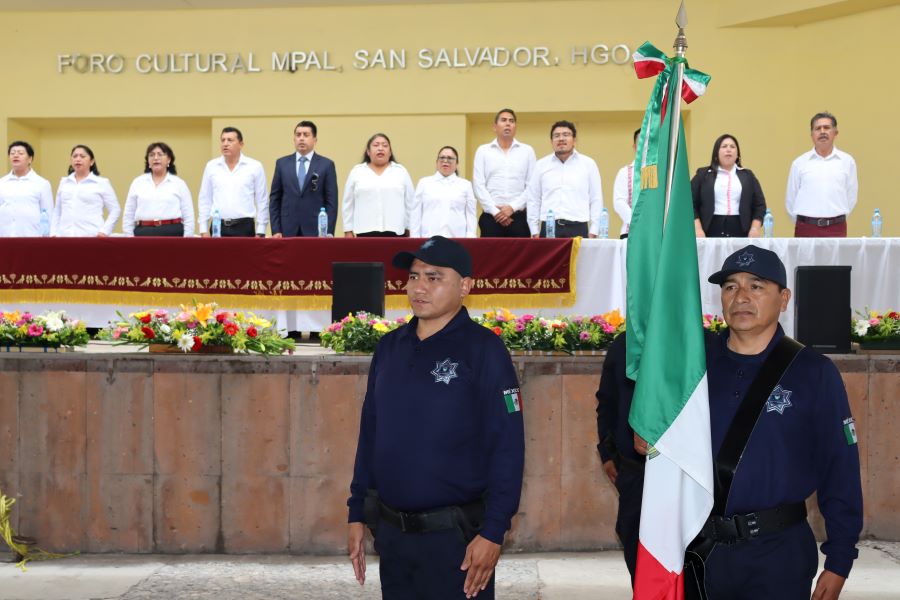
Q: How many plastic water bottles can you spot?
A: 7